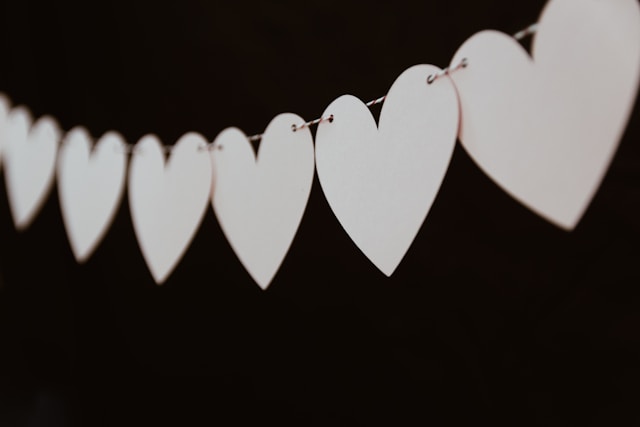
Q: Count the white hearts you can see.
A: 7